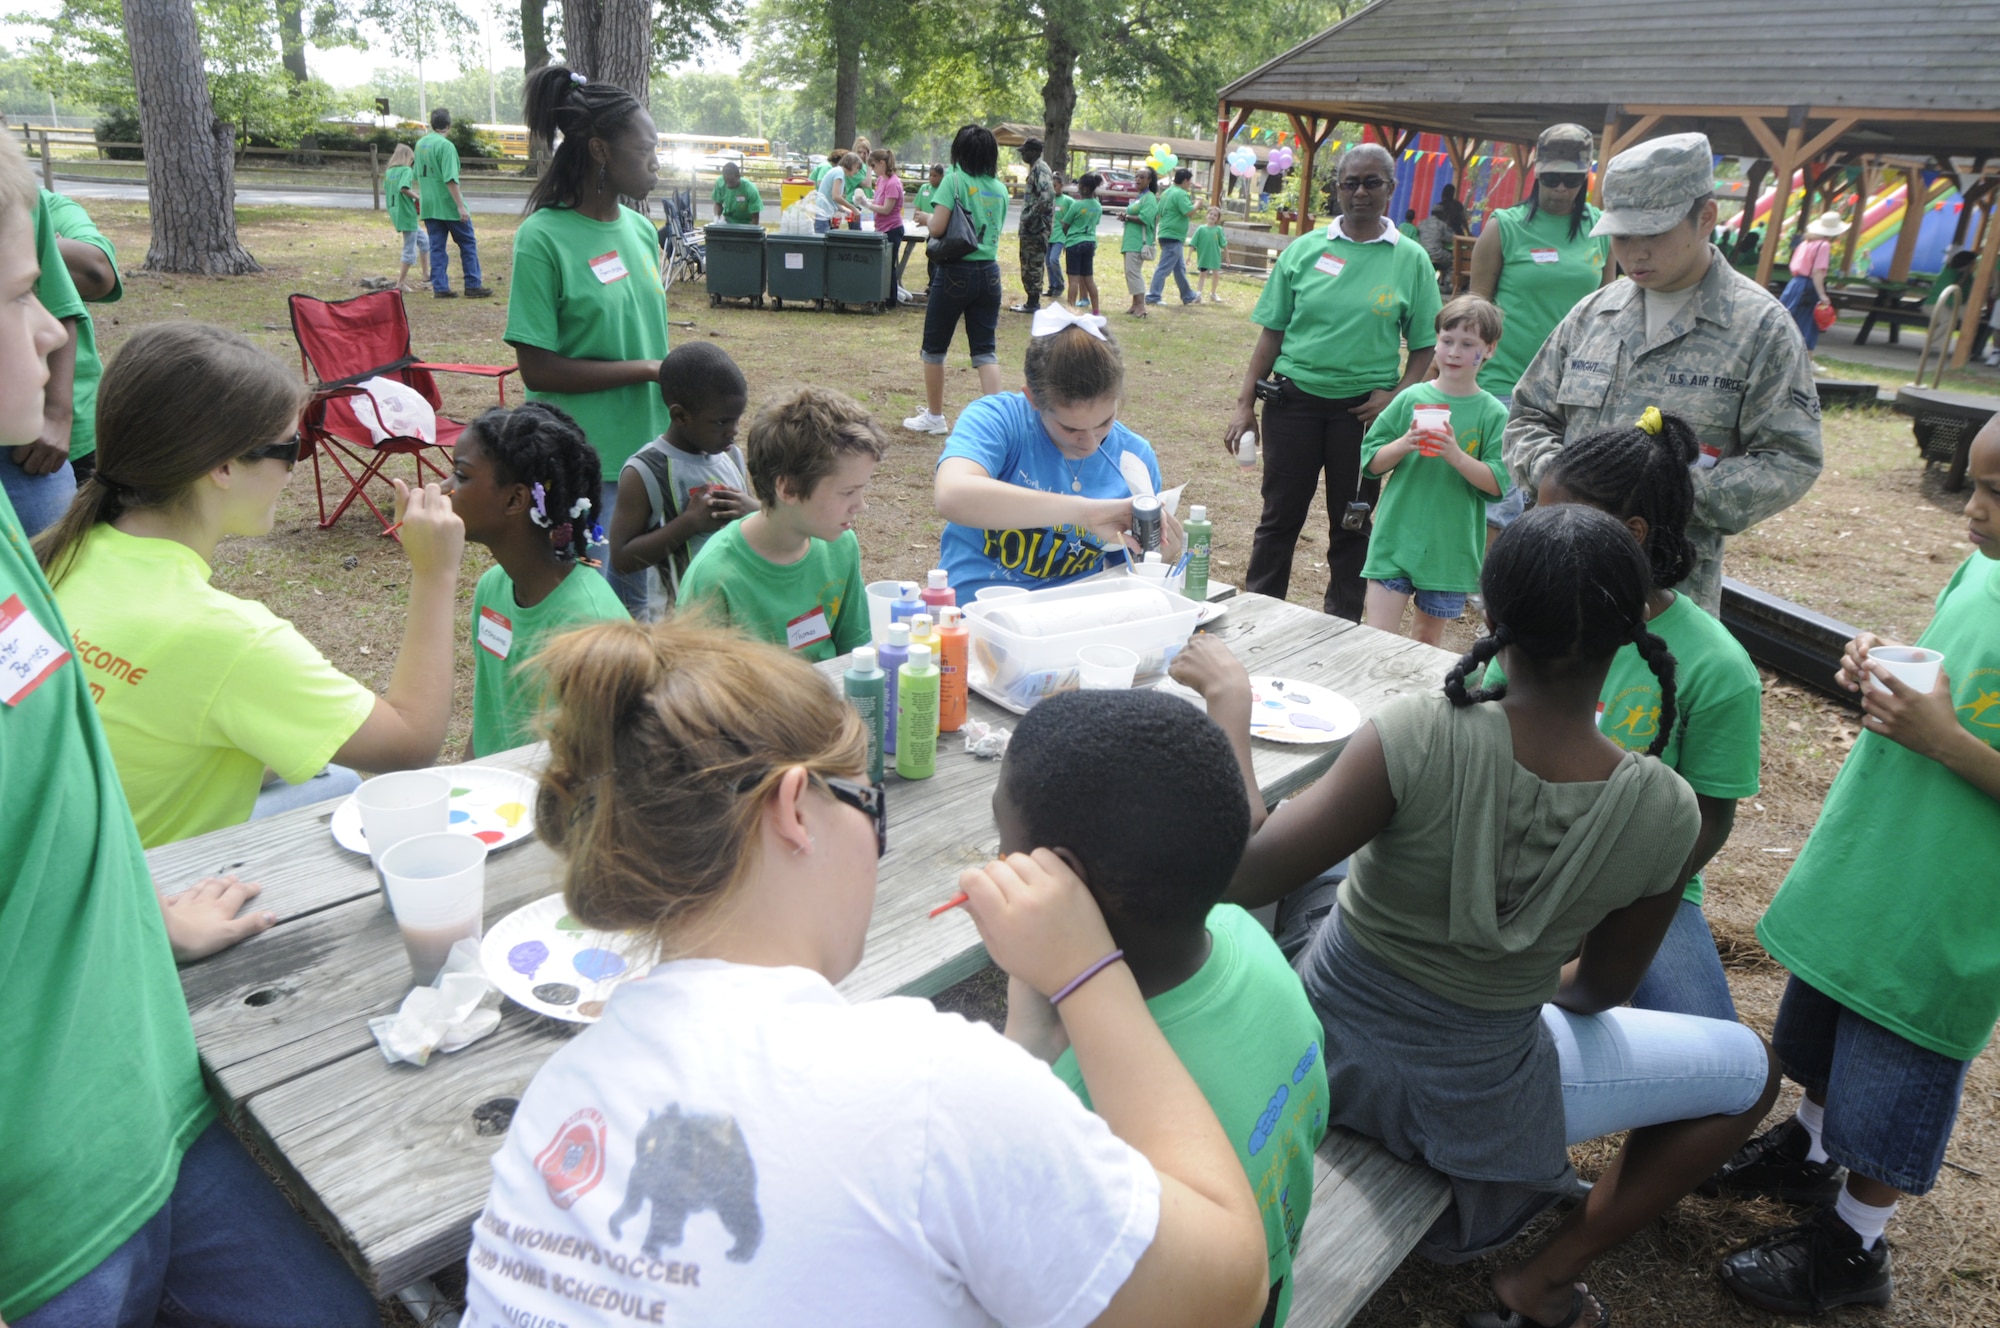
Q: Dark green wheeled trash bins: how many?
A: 3